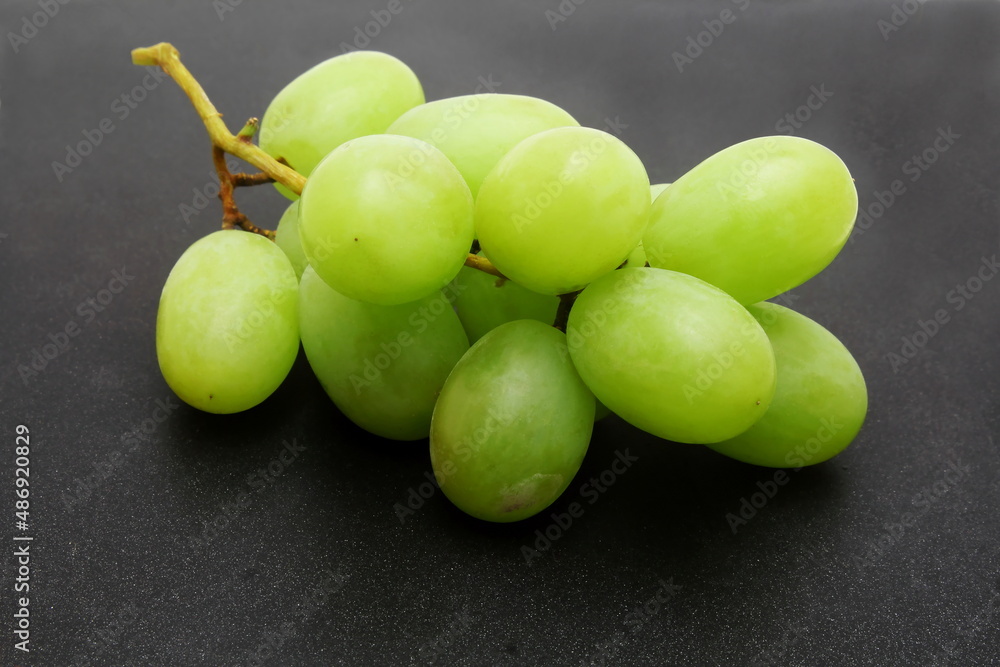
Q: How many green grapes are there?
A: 13